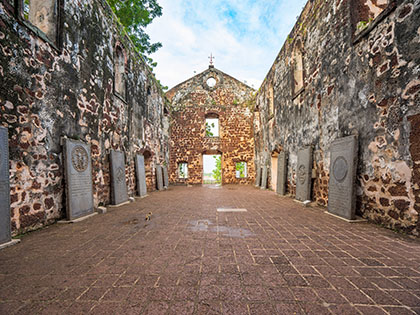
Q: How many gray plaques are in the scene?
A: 11